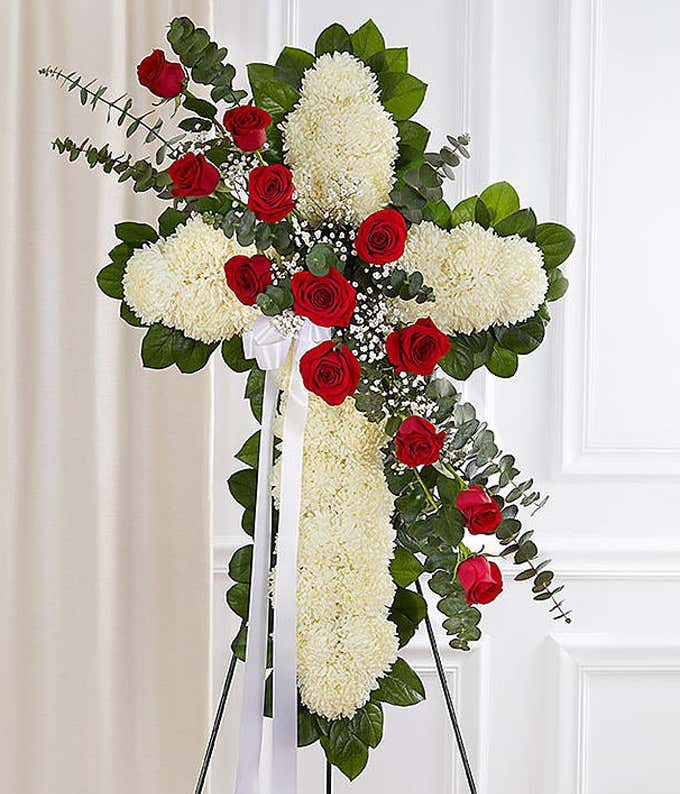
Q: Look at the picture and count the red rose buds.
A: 12